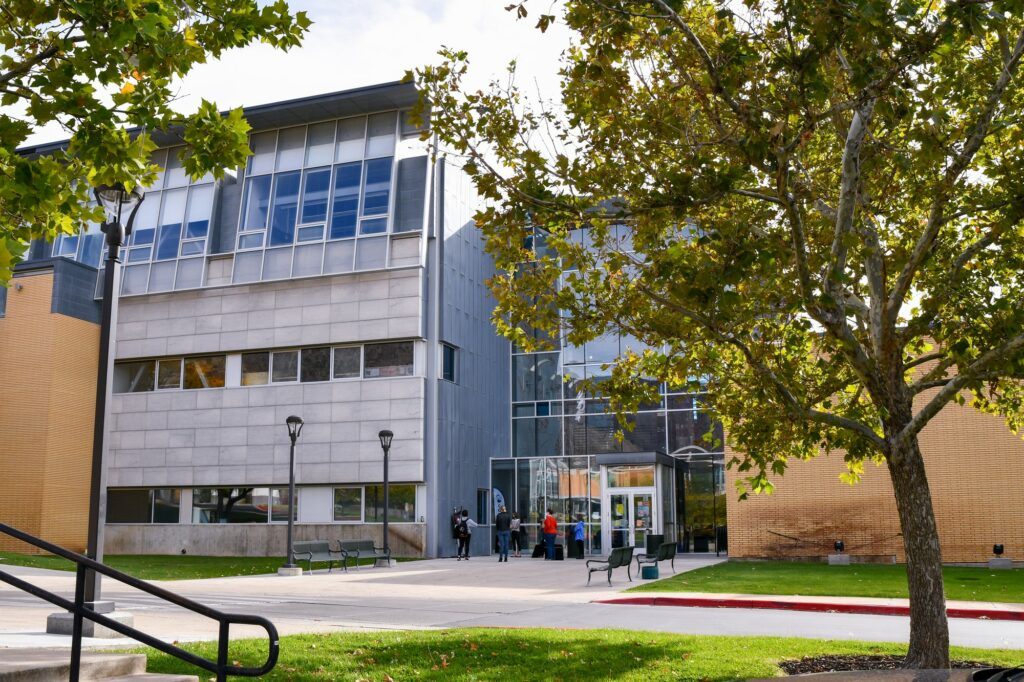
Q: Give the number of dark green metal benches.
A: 4